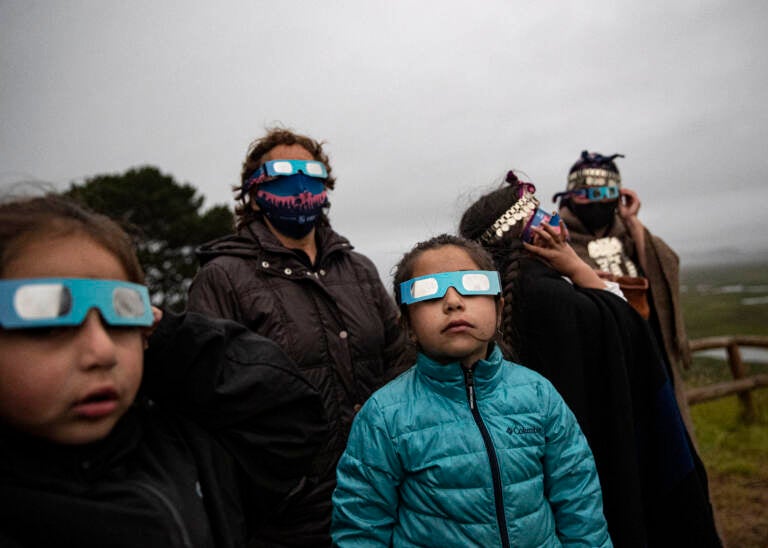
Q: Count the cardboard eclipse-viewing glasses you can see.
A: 5